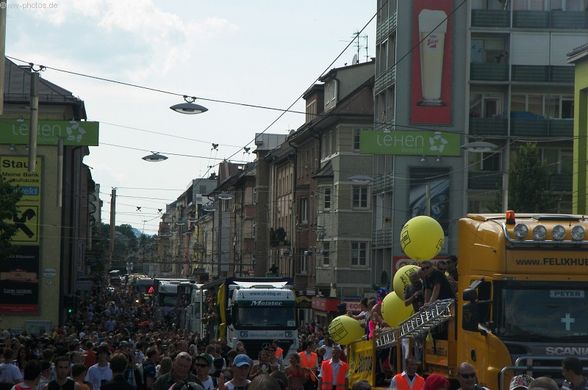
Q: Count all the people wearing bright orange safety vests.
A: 4